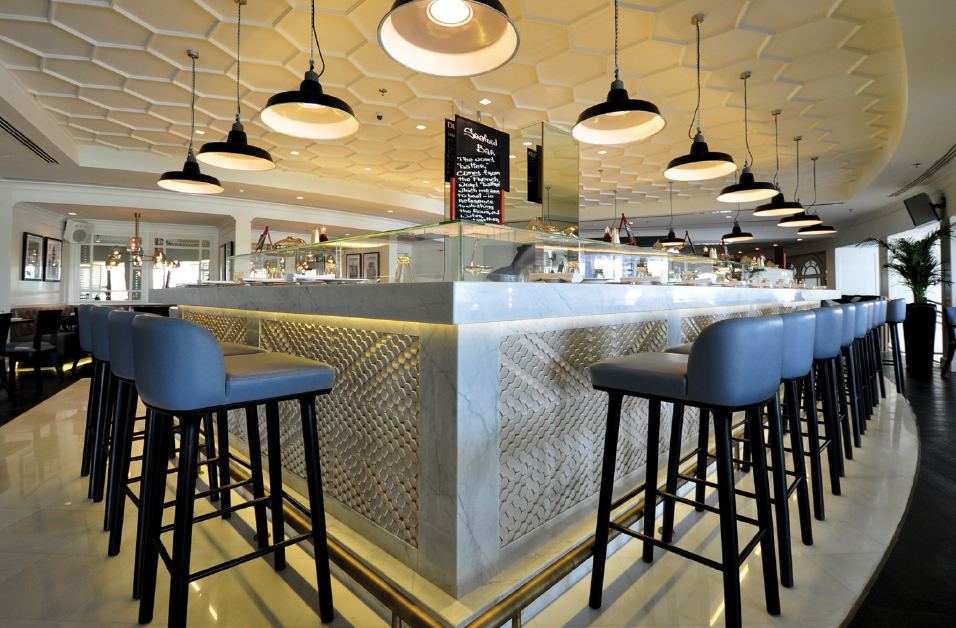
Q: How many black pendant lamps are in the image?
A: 12